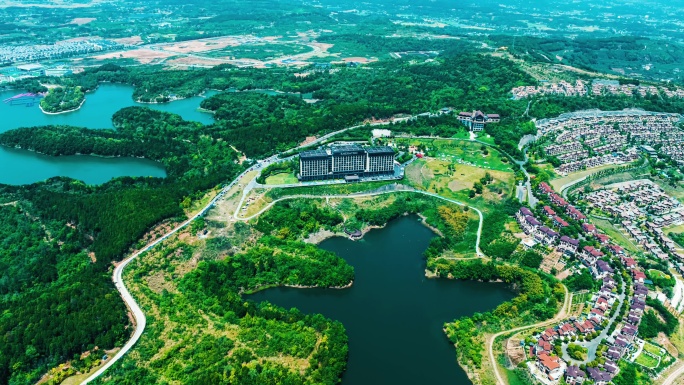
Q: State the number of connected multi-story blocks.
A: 3